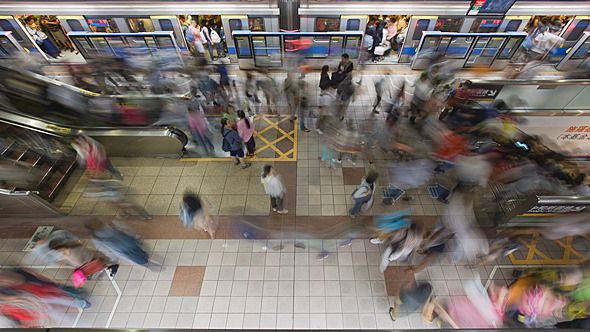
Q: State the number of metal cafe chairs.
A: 0